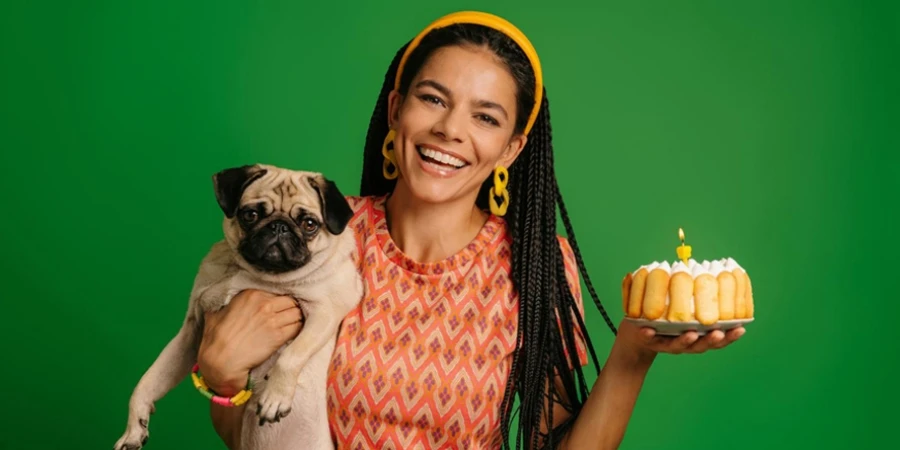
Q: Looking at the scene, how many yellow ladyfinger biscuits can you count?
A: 8